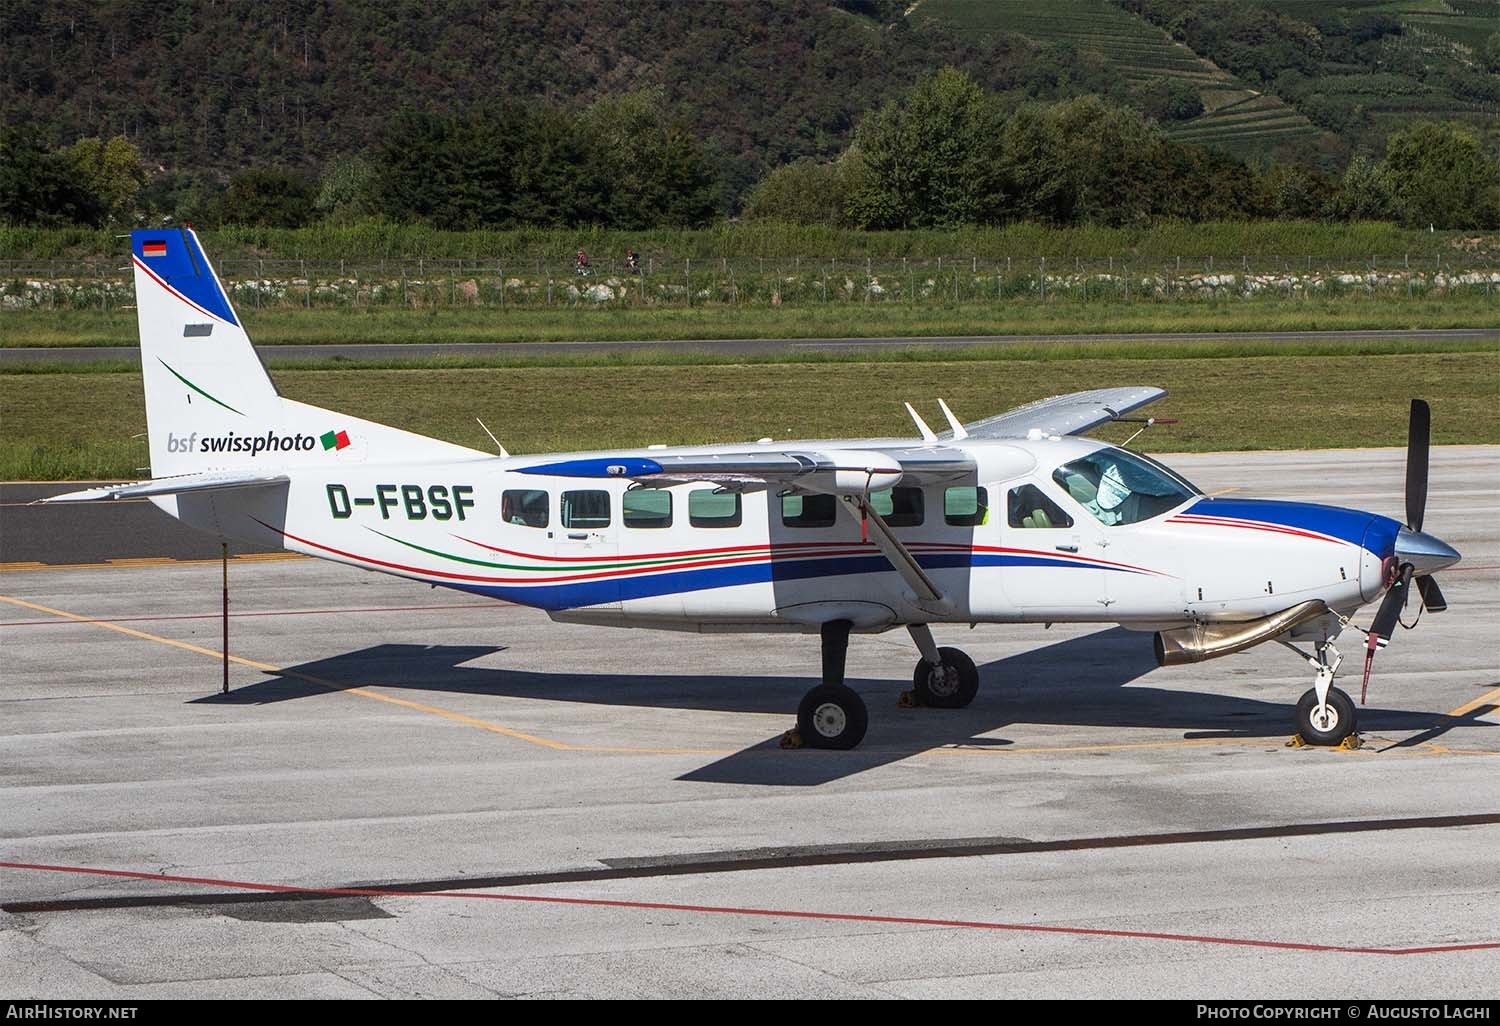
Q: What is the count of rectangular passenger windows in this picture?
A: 7